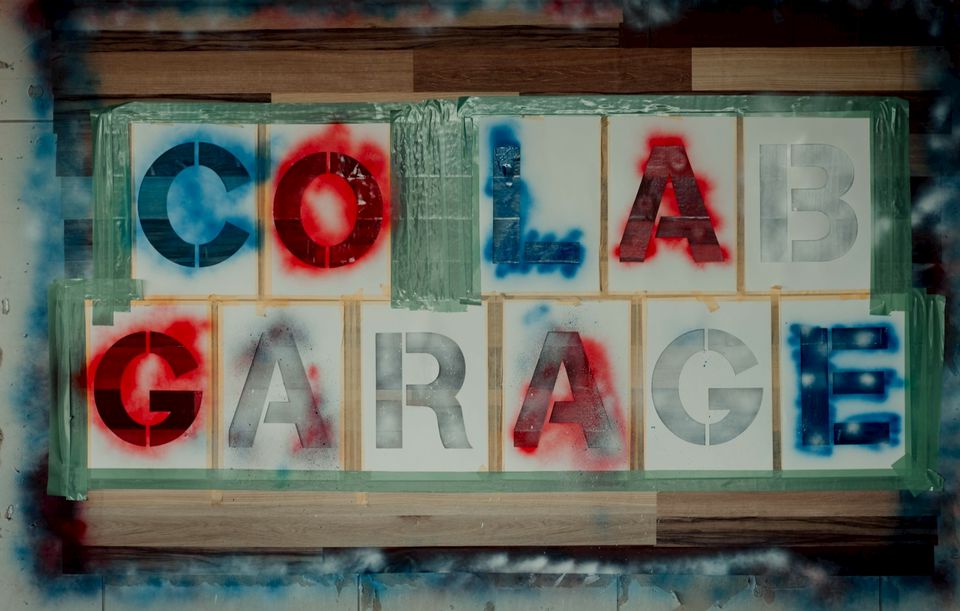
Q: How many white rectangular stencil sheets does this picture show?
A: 11